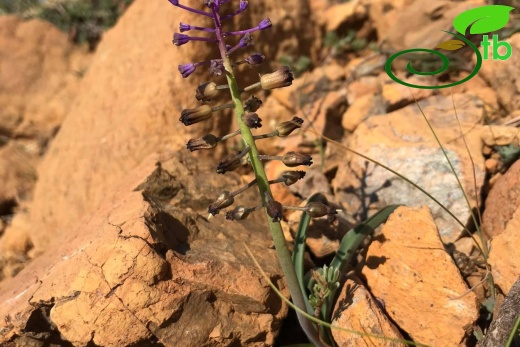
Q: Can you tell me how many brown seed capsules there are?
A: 14